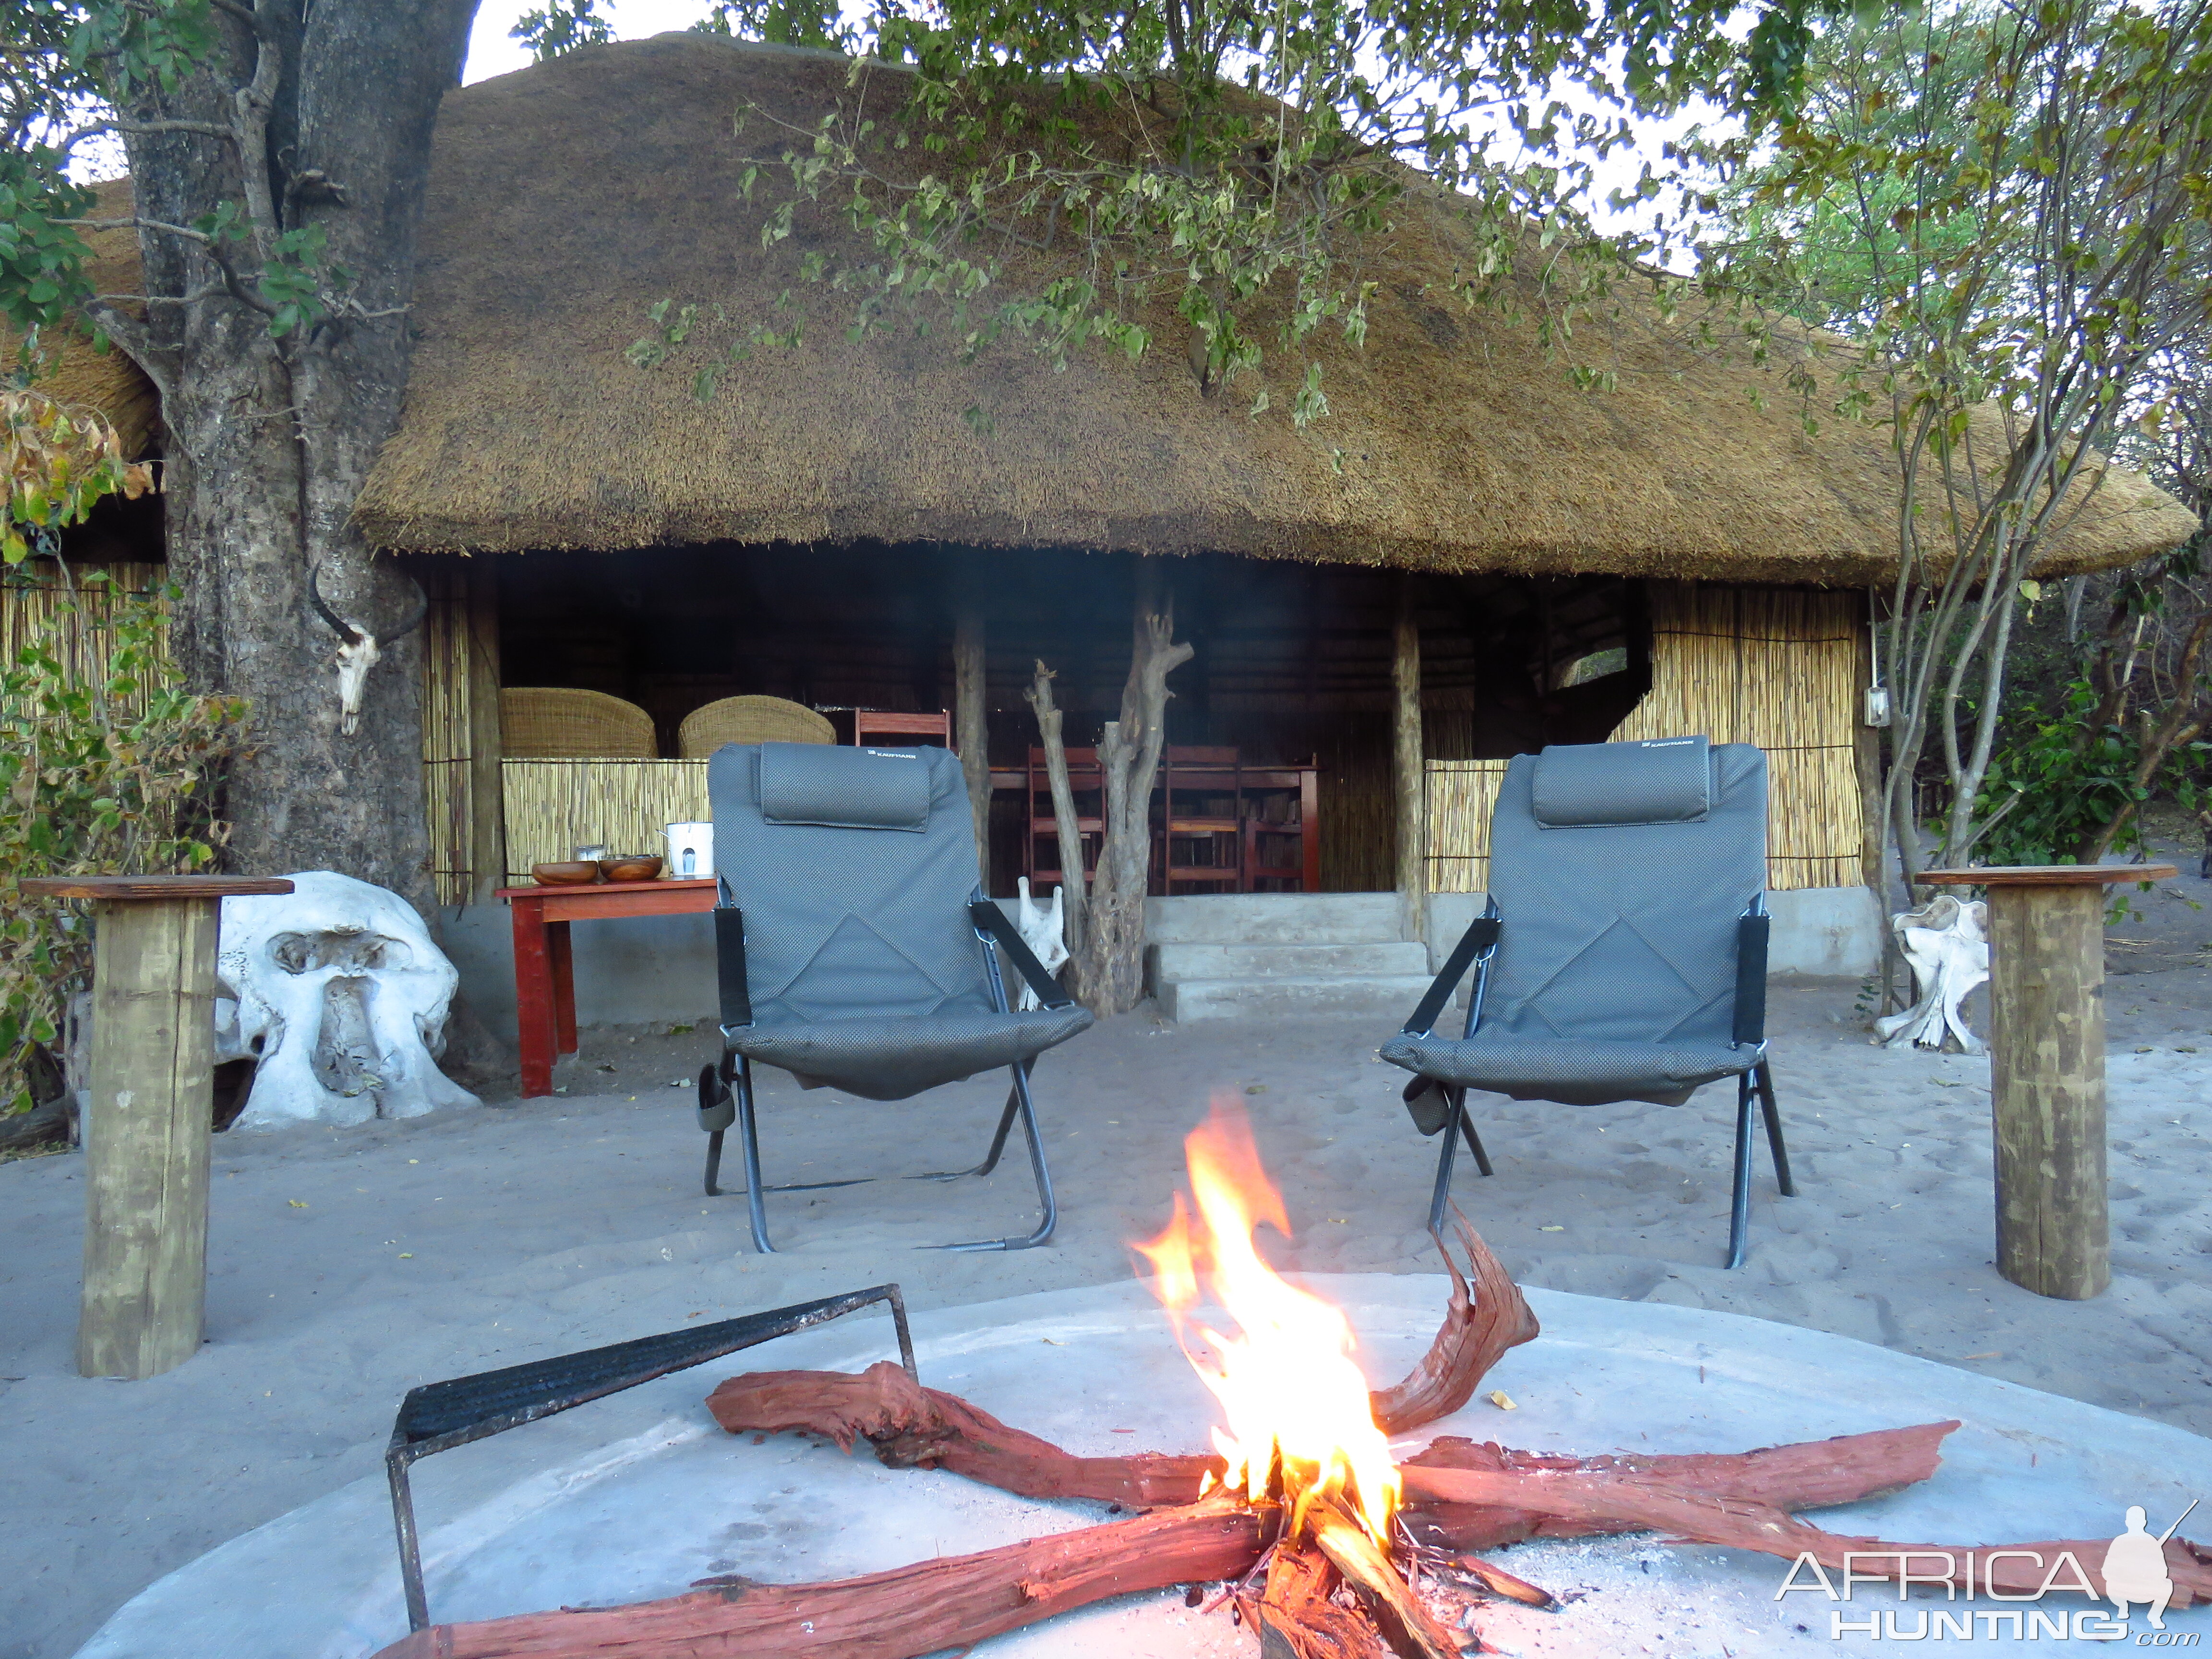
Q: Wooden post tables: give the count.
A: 2